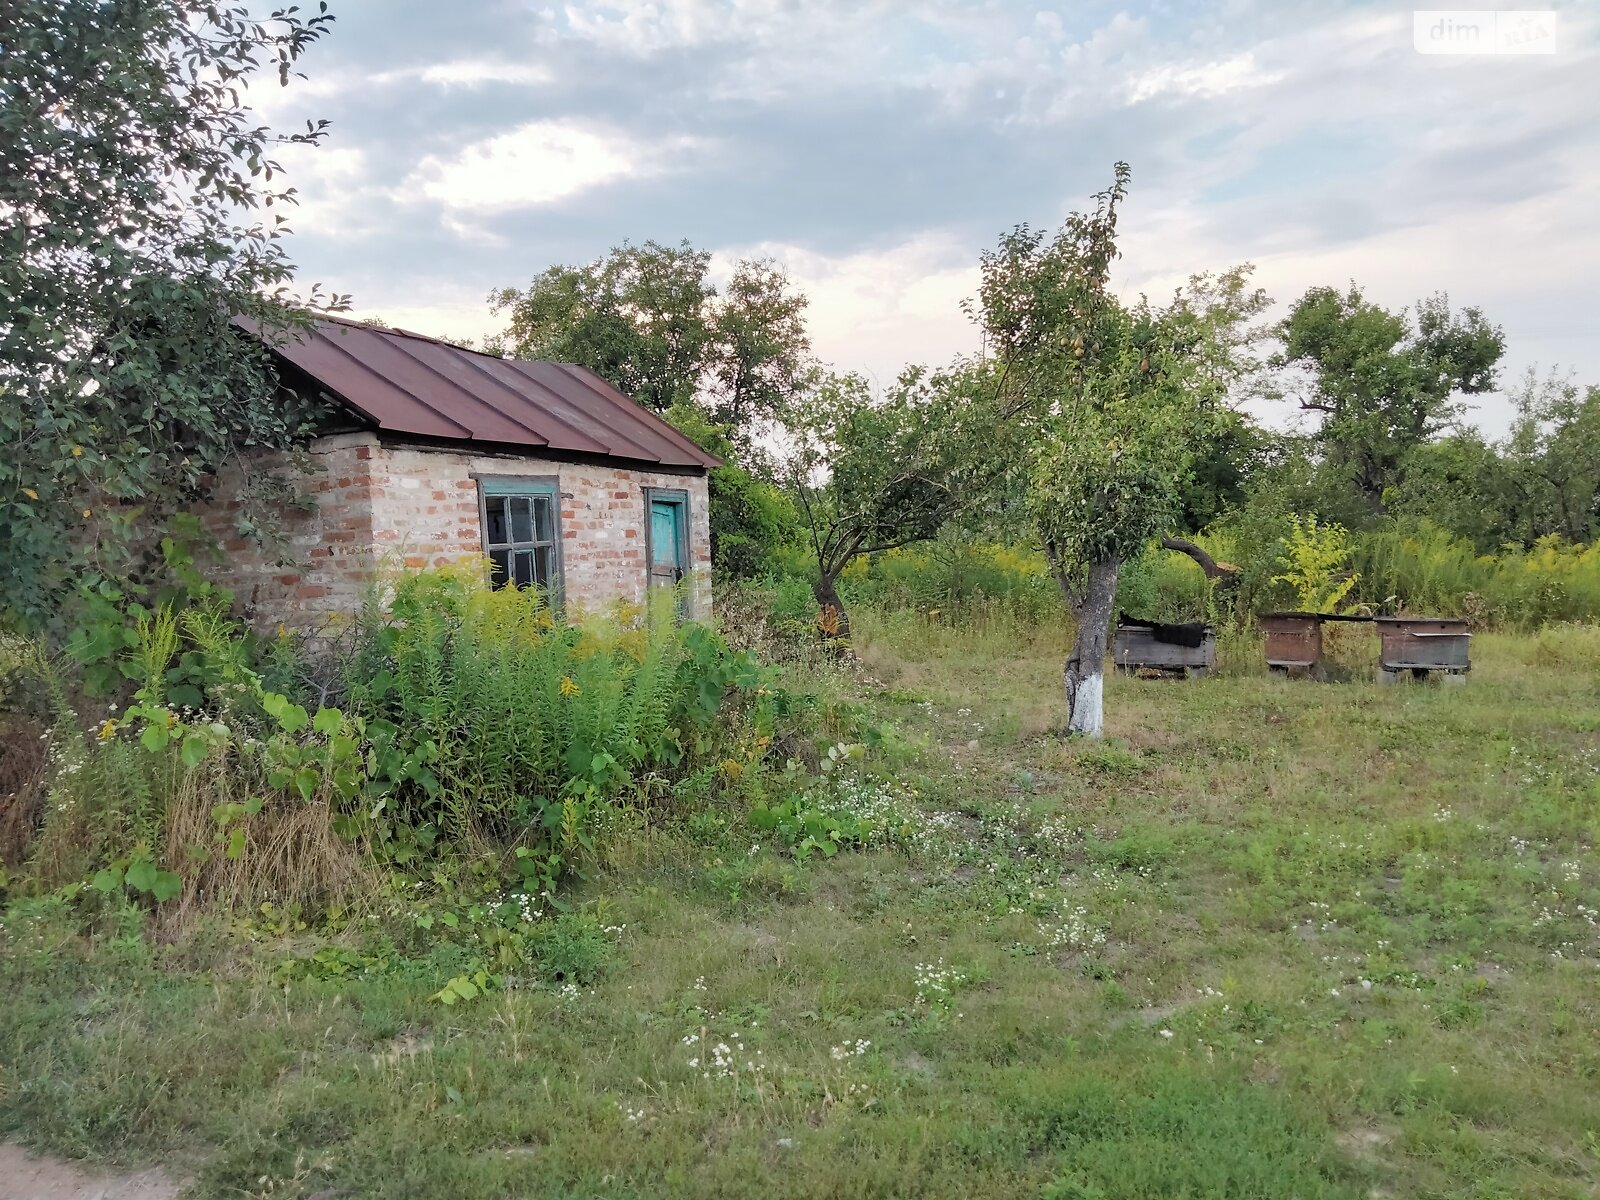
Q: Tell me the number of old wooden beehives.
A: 3